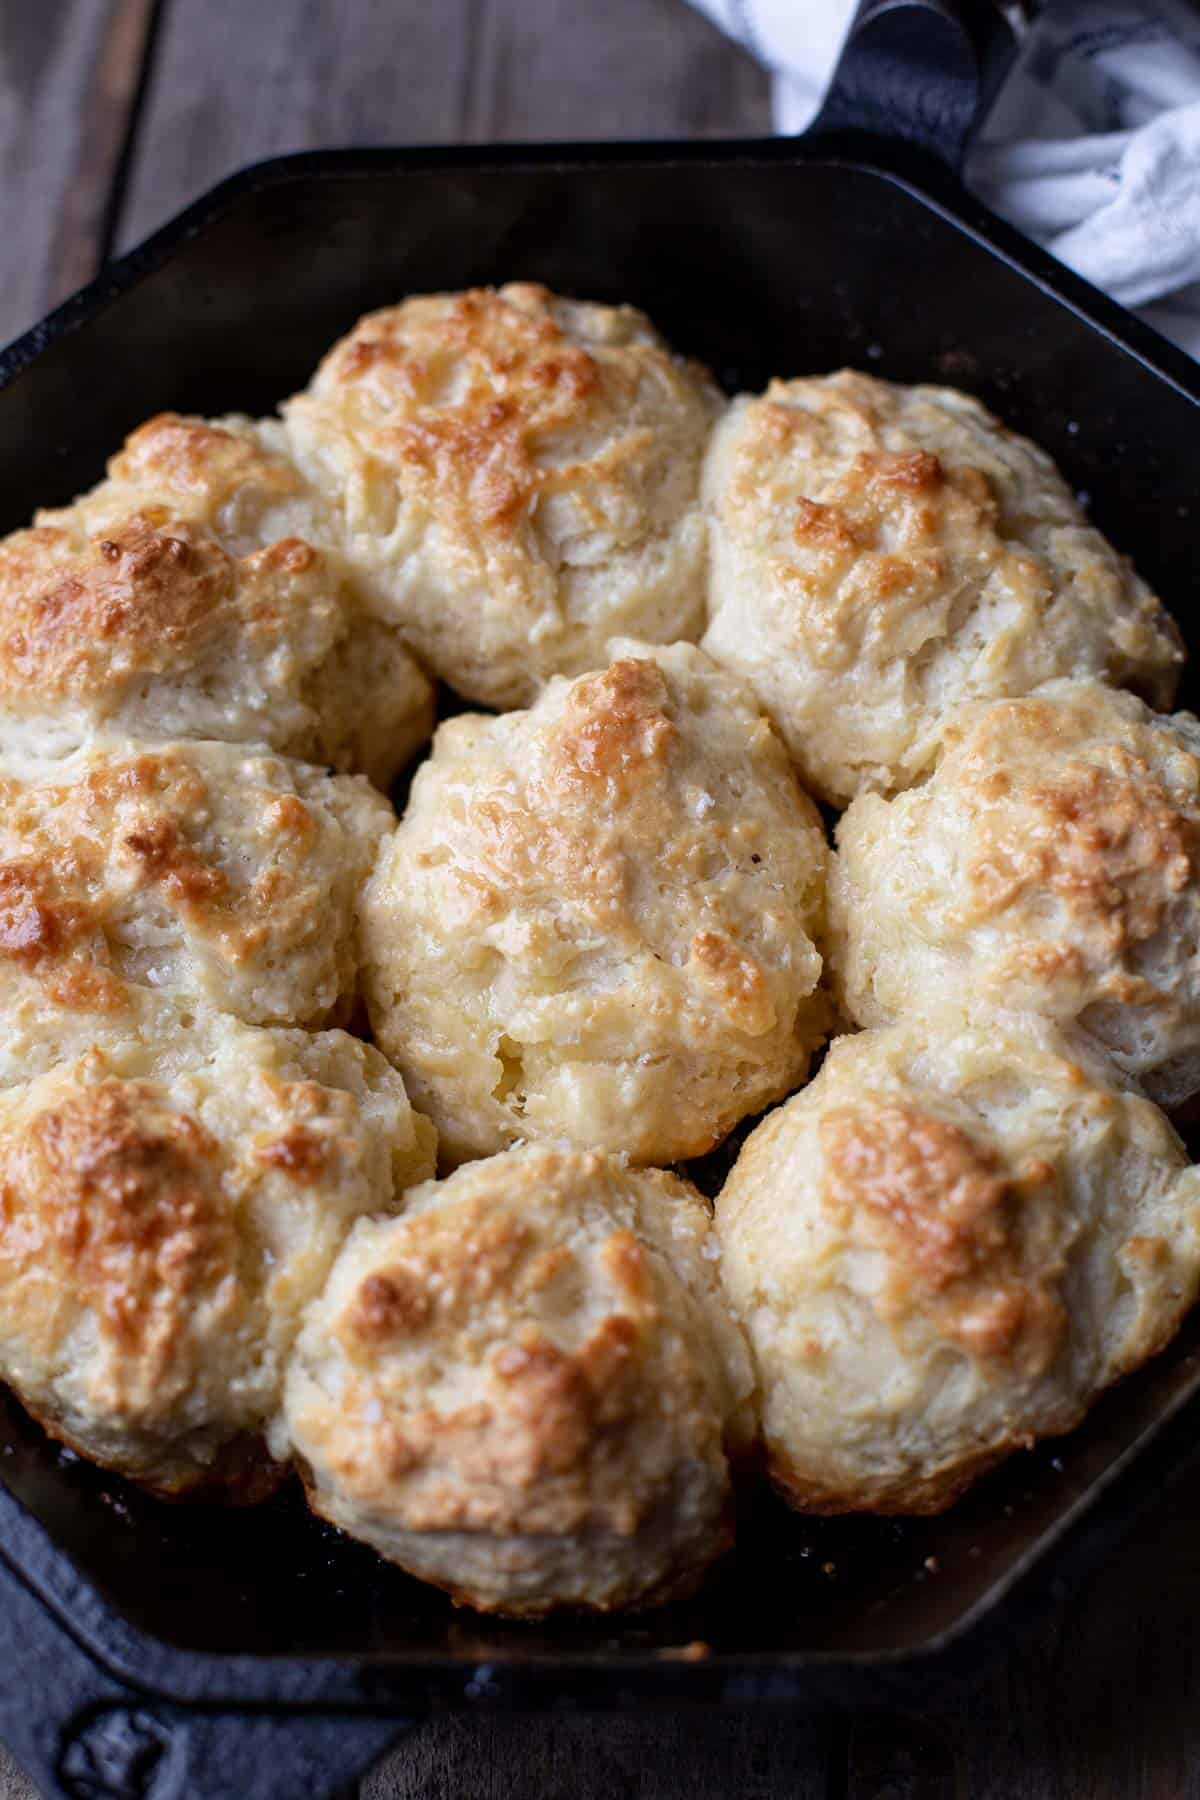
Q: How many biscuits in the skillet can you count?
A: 9